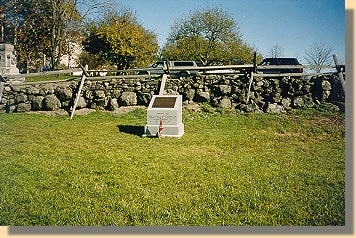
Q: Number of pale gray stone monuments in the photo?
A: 2